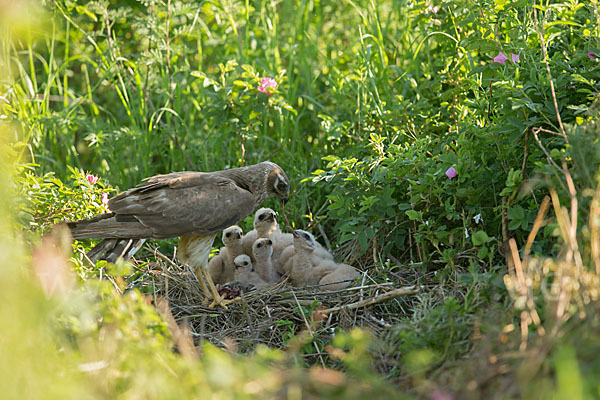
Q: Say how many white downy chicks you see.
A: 5